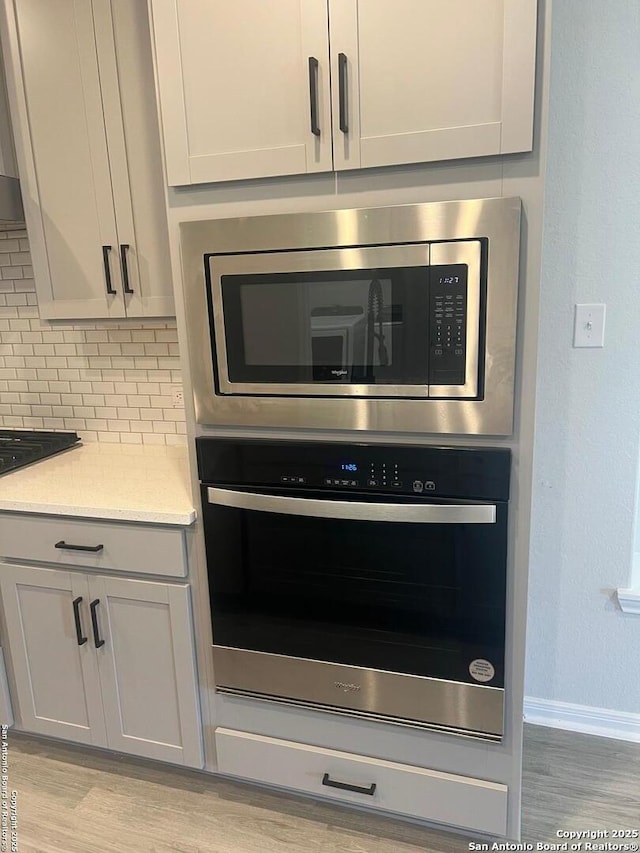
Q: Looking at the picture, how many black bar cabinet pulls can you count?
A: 8